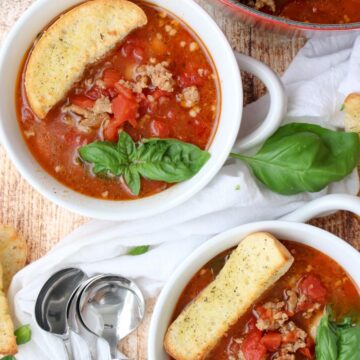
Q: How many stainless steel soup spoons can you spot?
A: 3